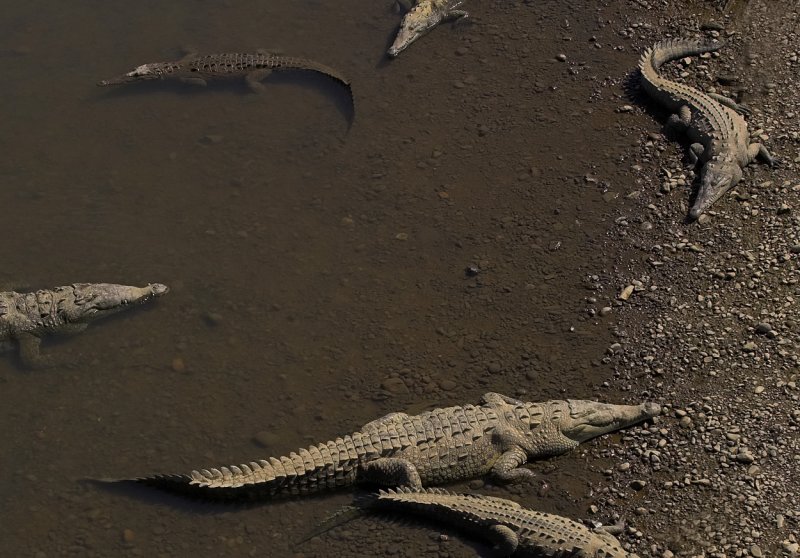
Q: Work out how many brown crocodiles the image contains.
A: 6